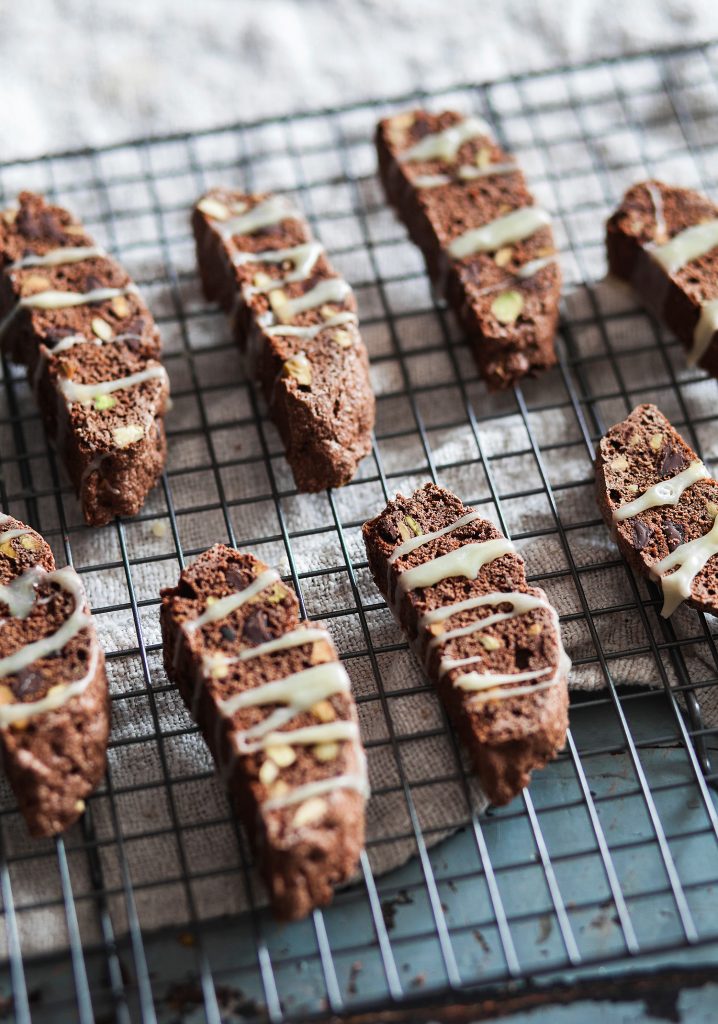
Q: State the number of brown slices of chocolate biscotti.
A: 8